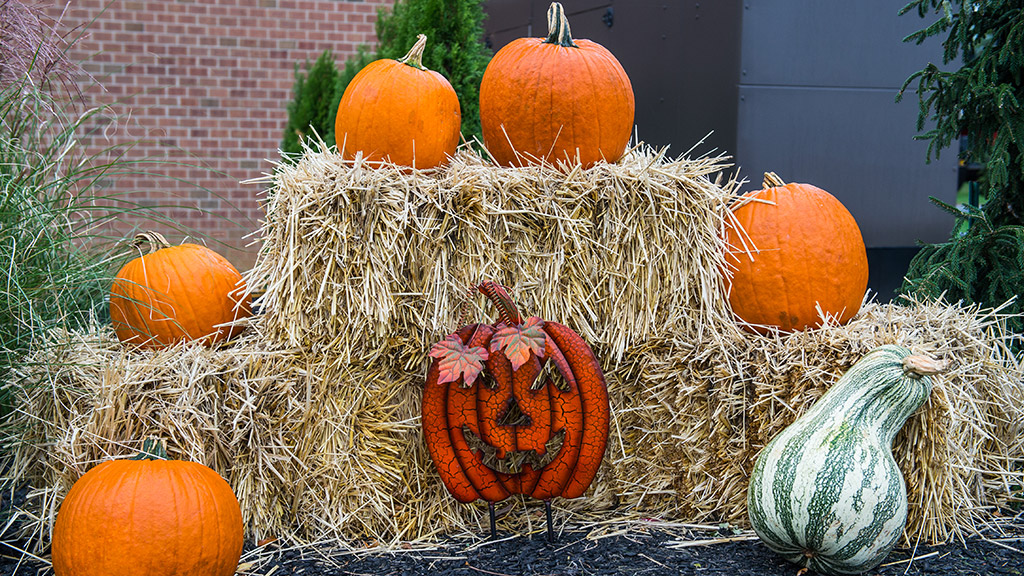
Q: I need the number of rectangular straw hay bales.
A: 3